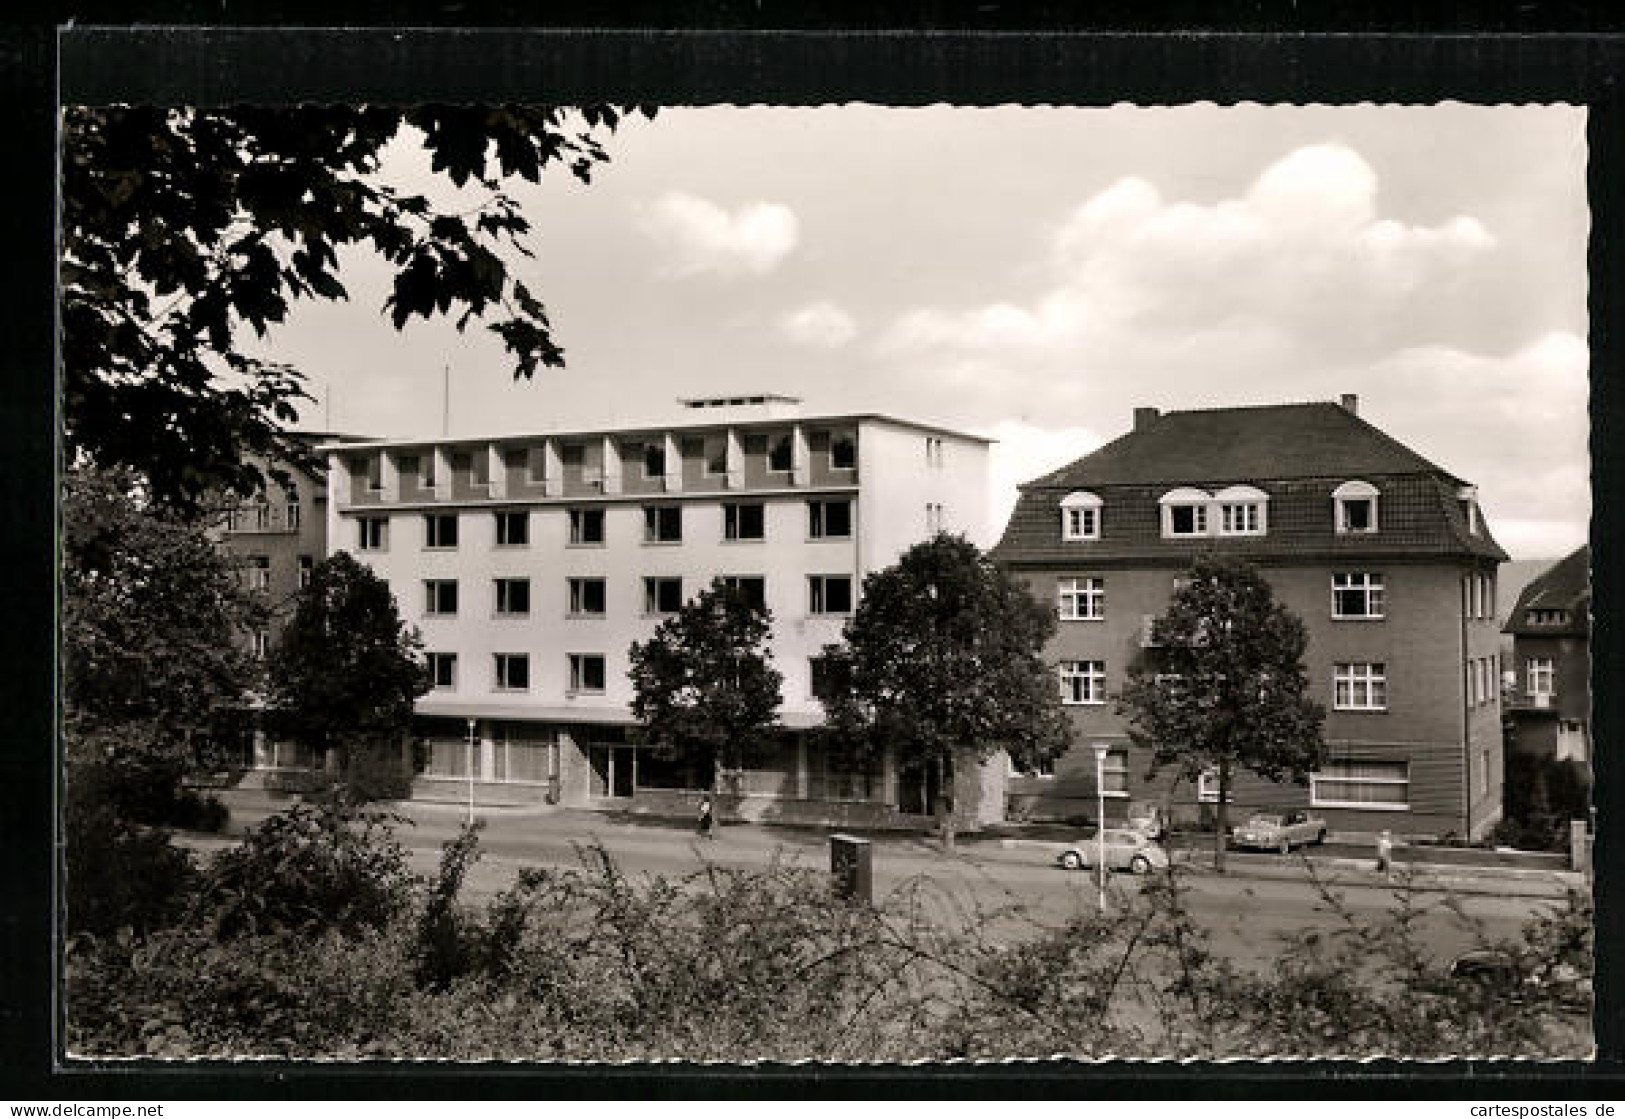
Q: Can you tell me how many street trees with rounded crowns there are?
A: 4